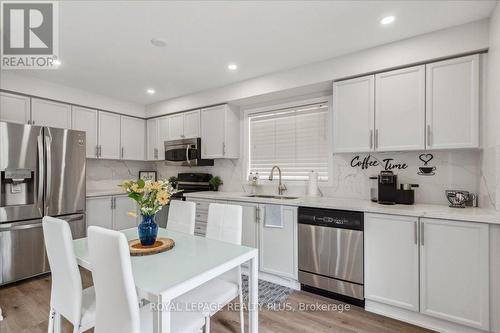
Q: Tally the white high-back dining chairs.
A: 4